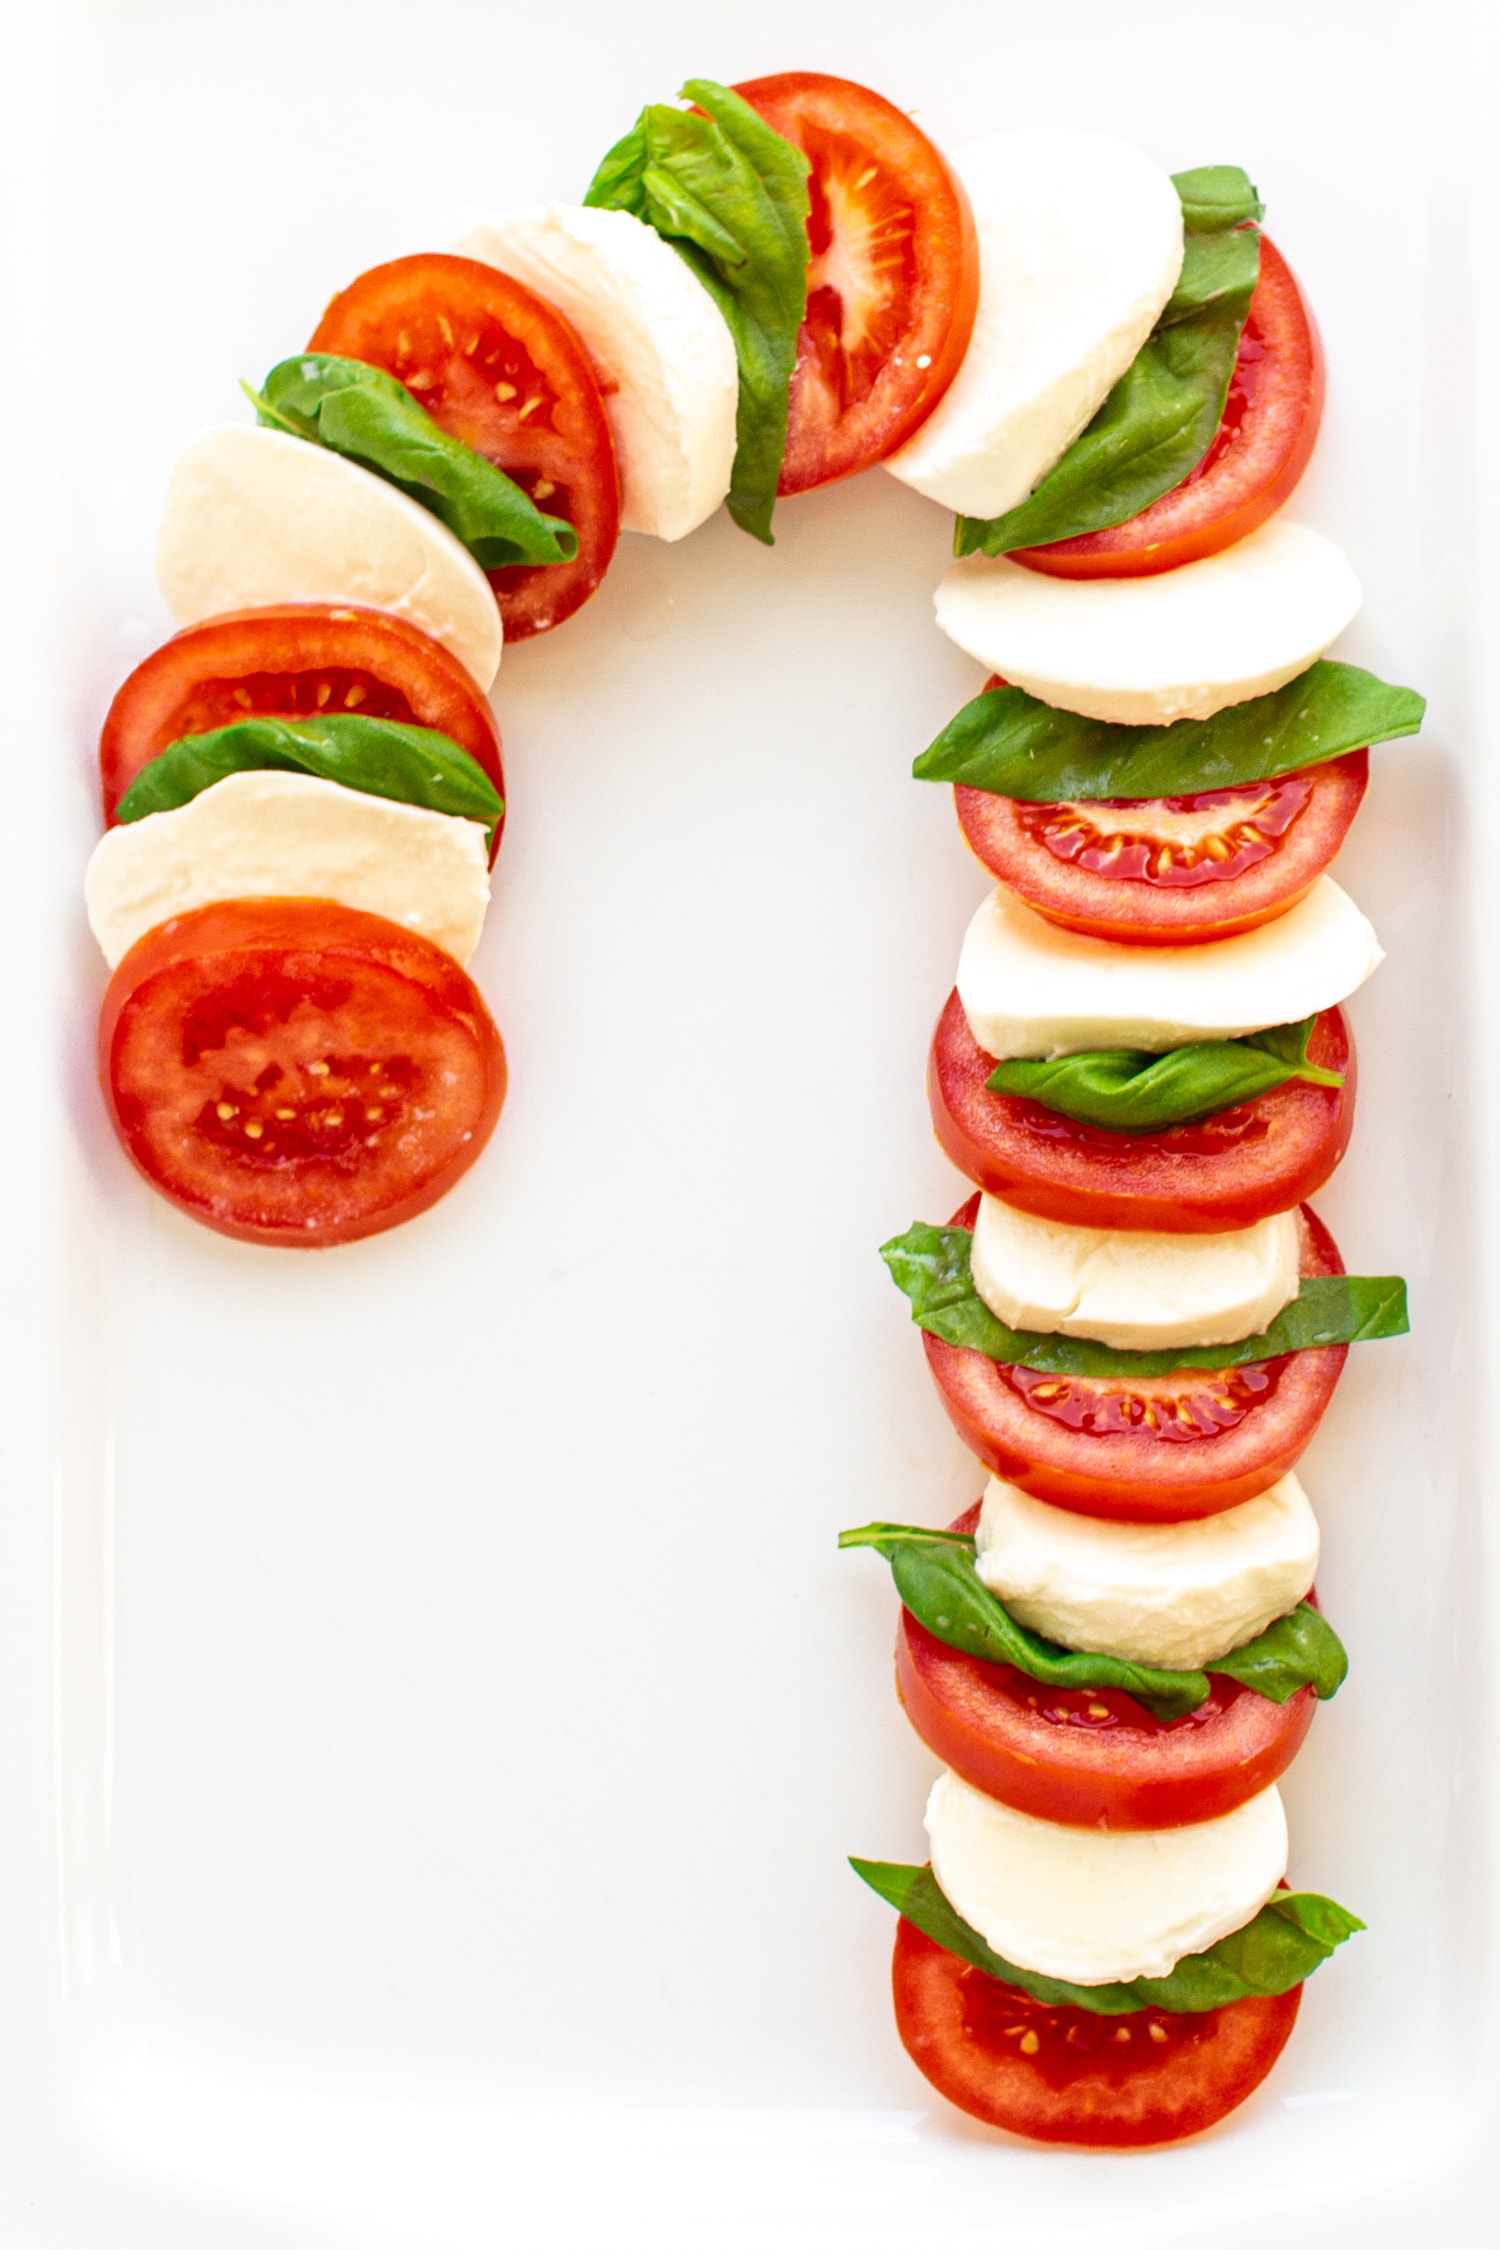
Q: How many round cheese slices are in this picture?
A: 9